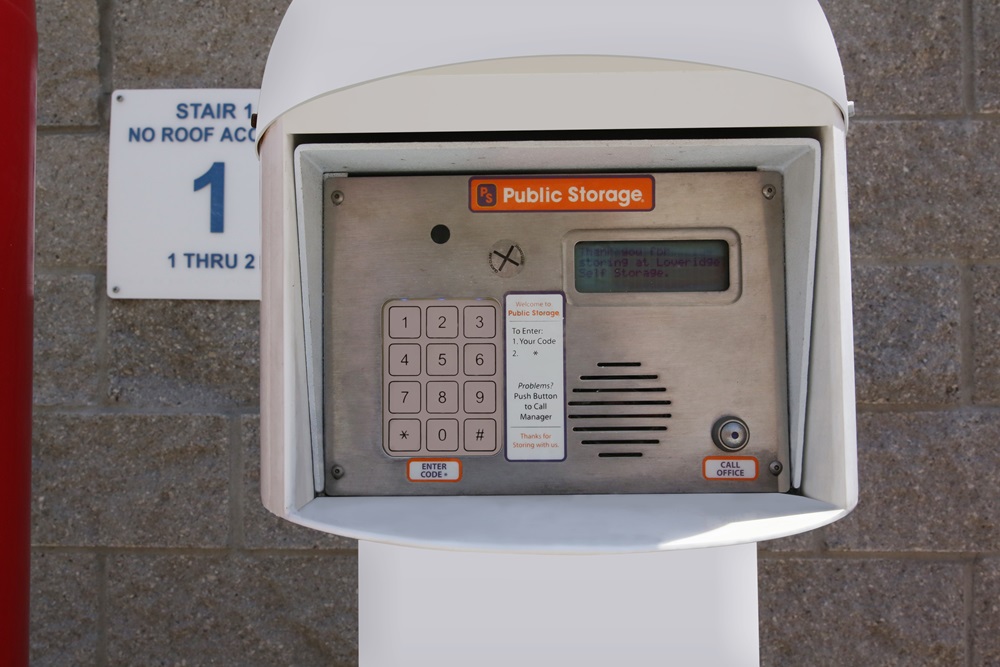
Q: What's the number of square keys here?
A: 12